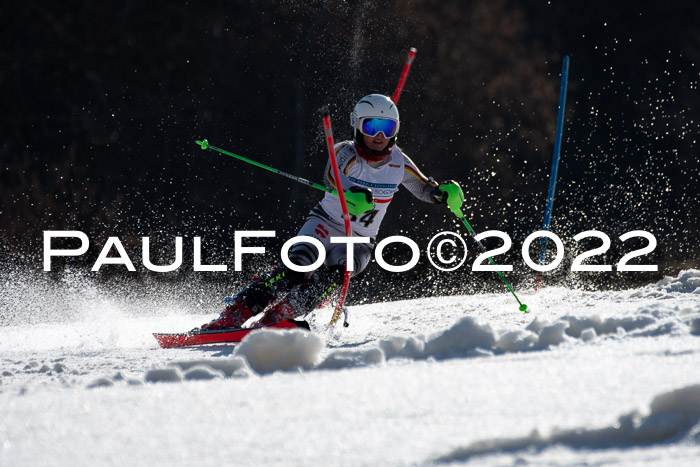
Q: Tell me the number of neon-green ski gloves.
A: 2